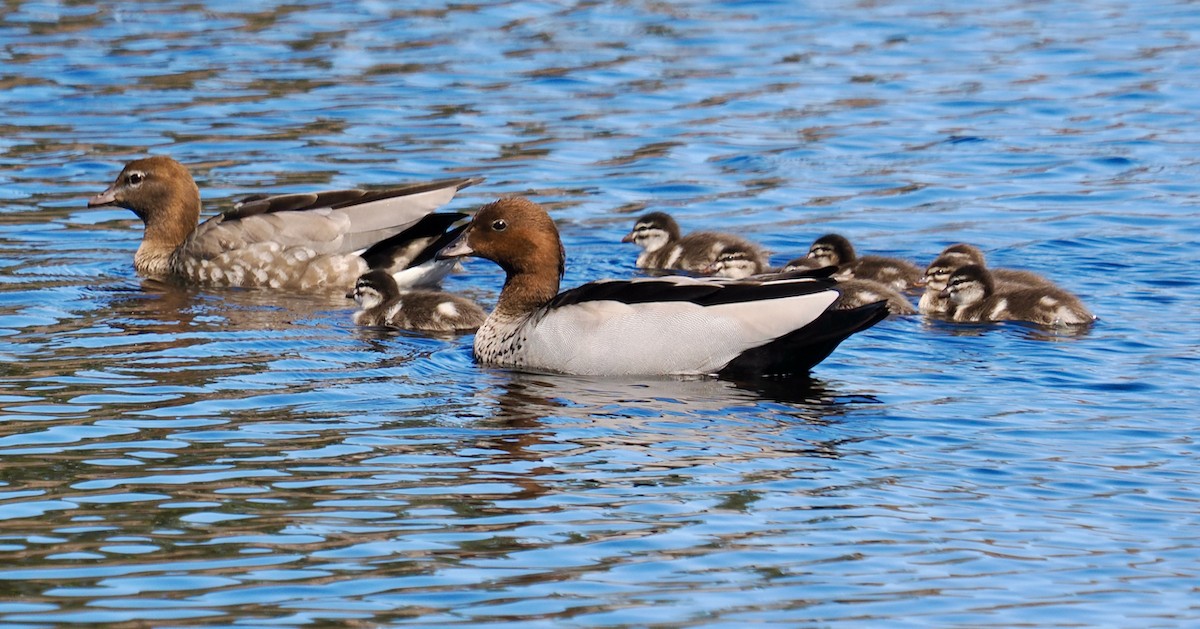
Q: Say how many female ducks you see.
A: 1